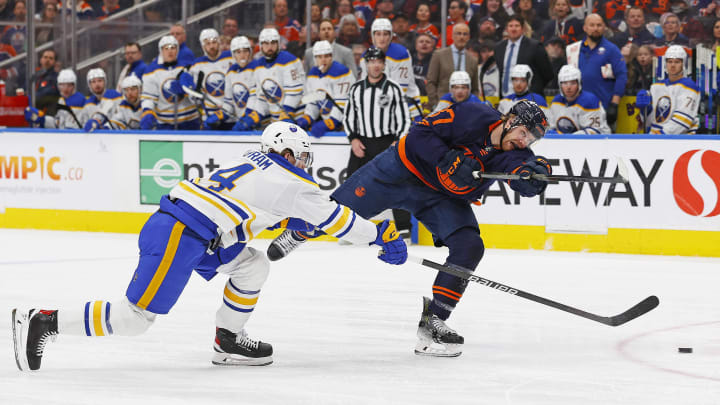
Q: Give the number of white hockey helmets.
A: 14